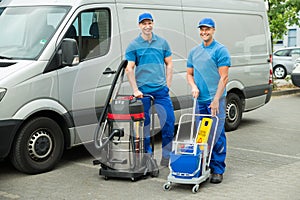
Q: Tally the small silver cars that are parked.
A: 1